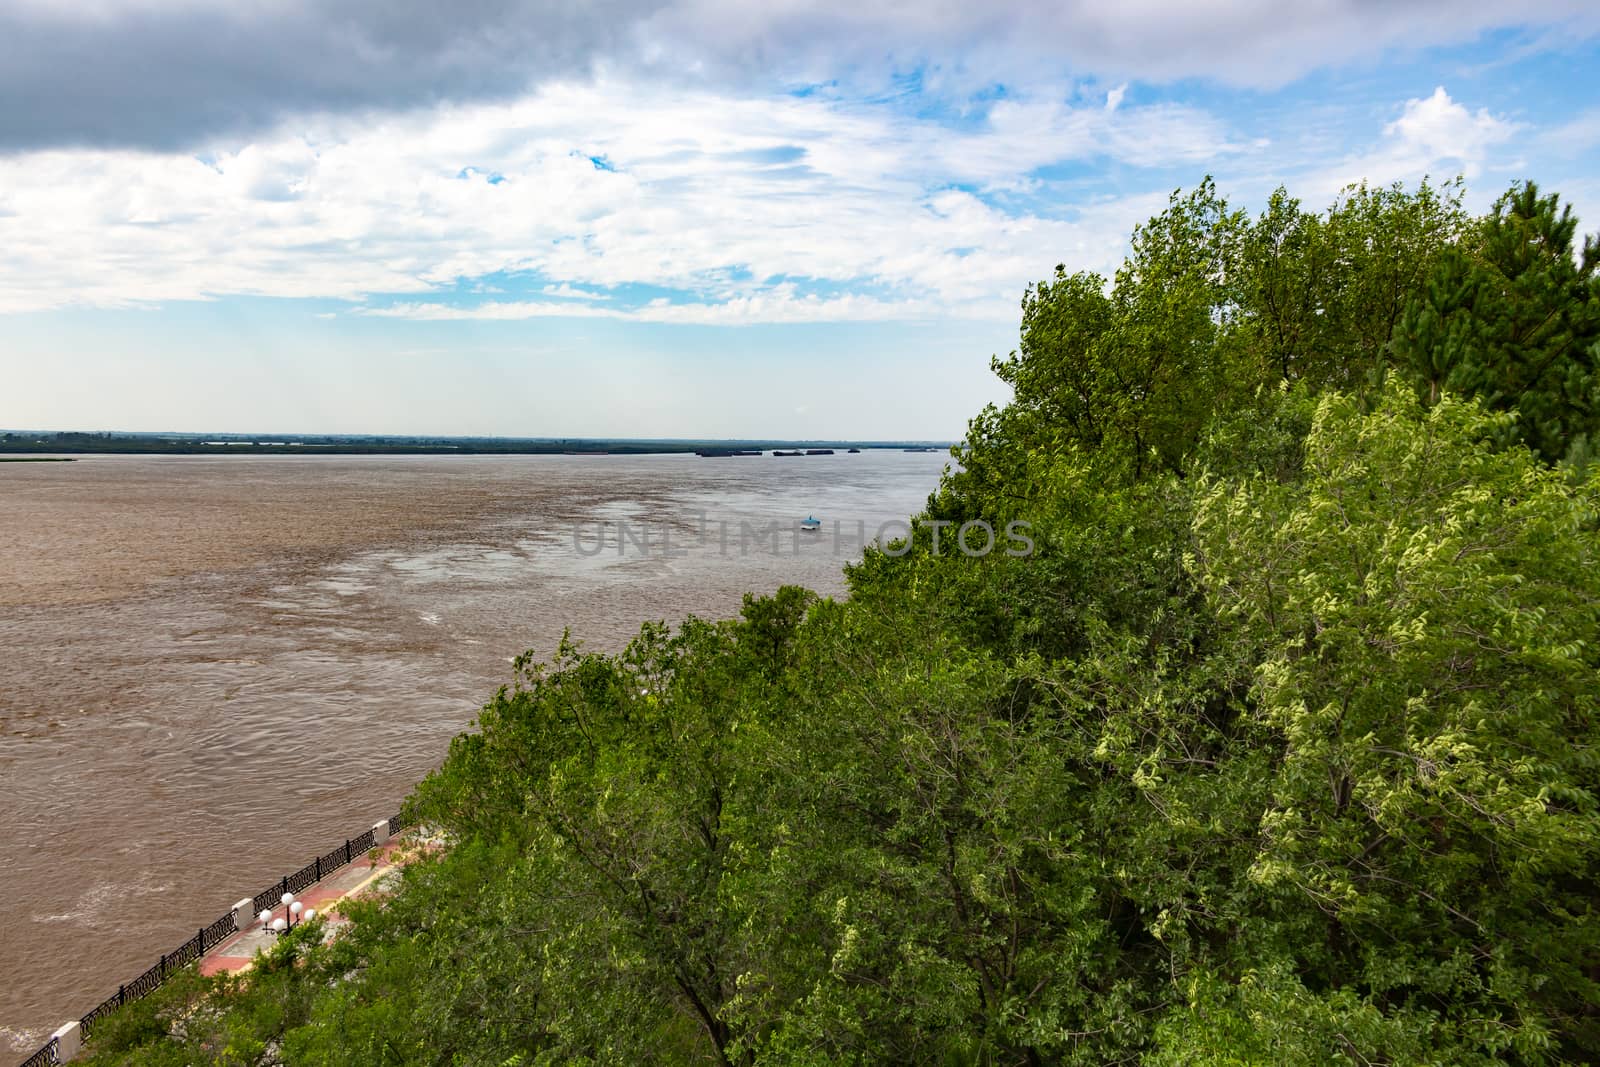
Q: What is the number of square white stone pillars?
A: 3